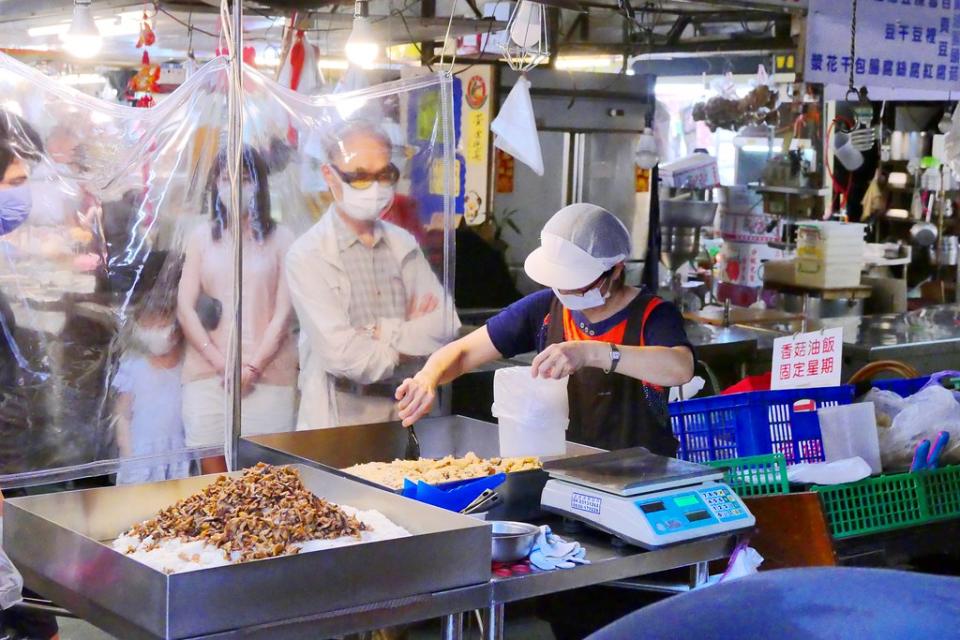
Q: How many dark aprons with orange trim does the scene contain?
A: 1